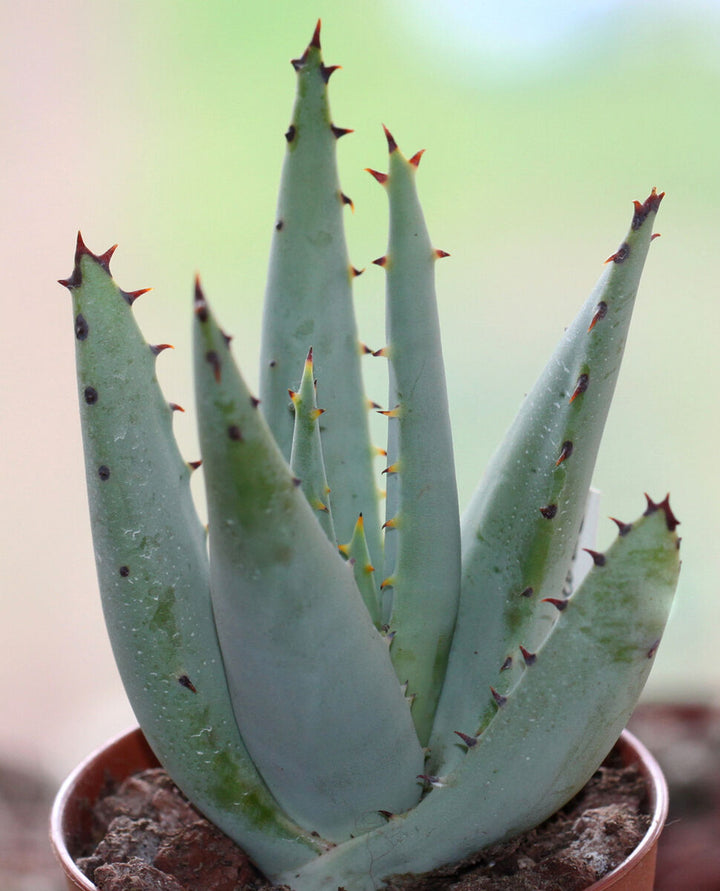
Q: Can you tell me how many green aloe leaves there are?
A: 8